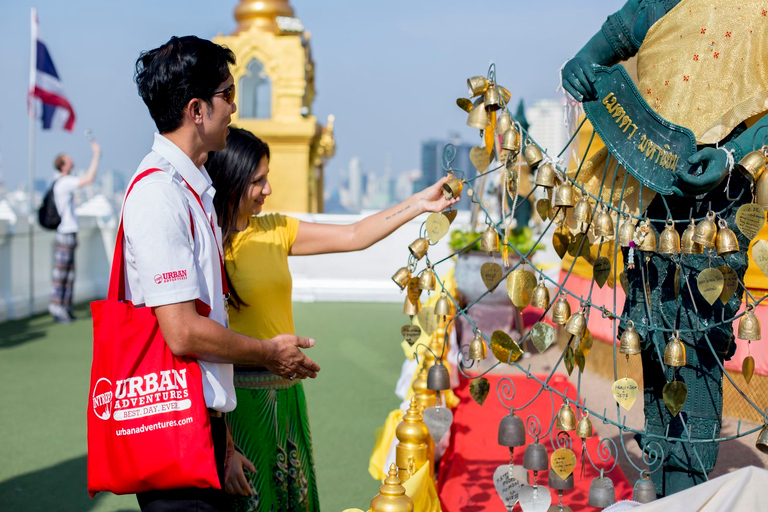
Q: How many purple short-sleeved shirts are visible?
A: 0